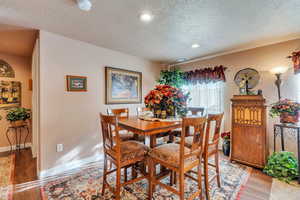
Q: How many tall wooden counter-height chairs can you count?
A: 6